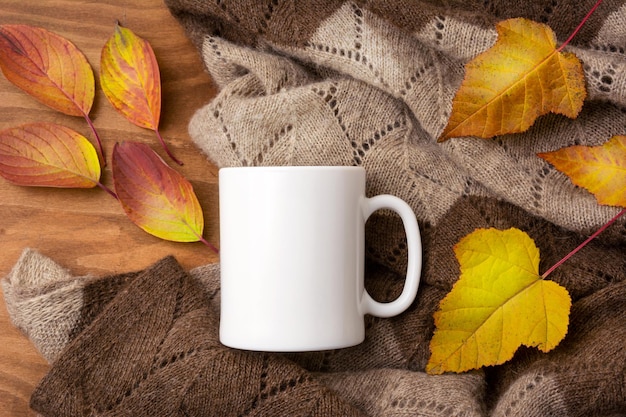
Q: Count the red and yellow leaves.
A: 7